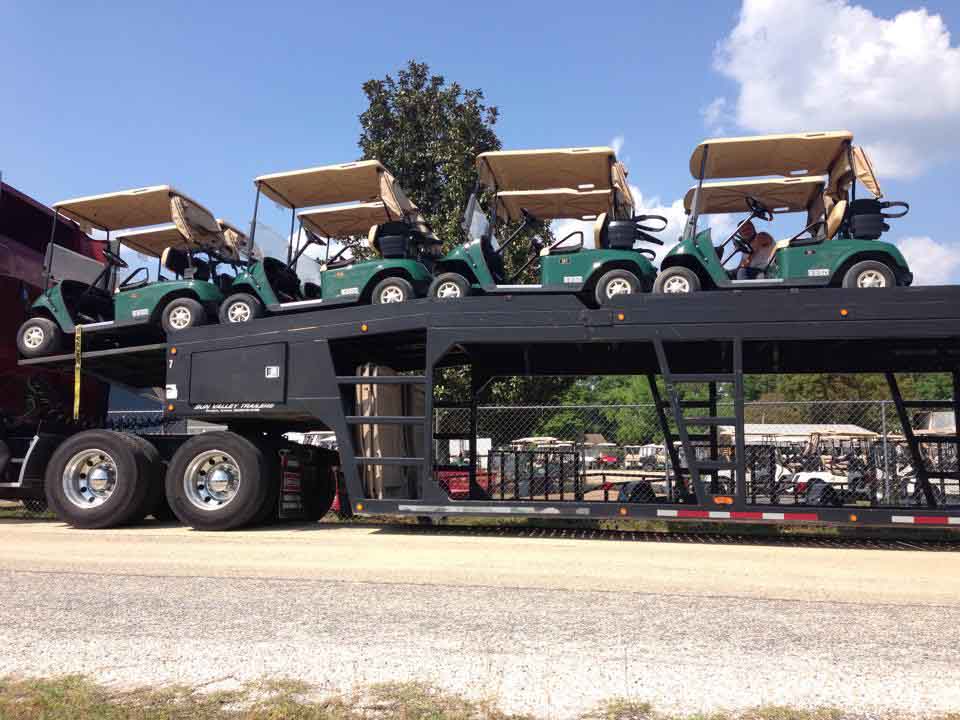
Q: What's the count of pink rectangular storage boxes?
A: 0